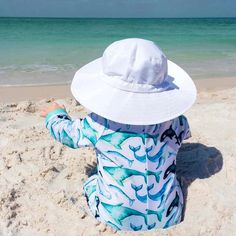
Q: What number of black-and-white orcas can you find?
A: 3